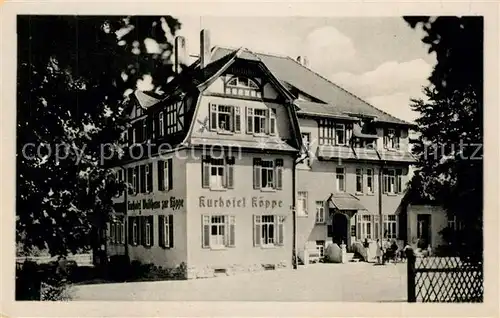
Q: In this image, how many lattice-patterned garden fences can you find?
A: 1